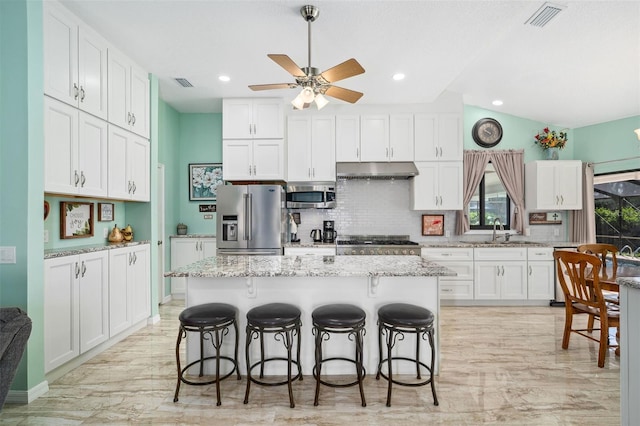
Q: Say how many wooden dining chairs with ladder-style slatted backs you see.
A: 2